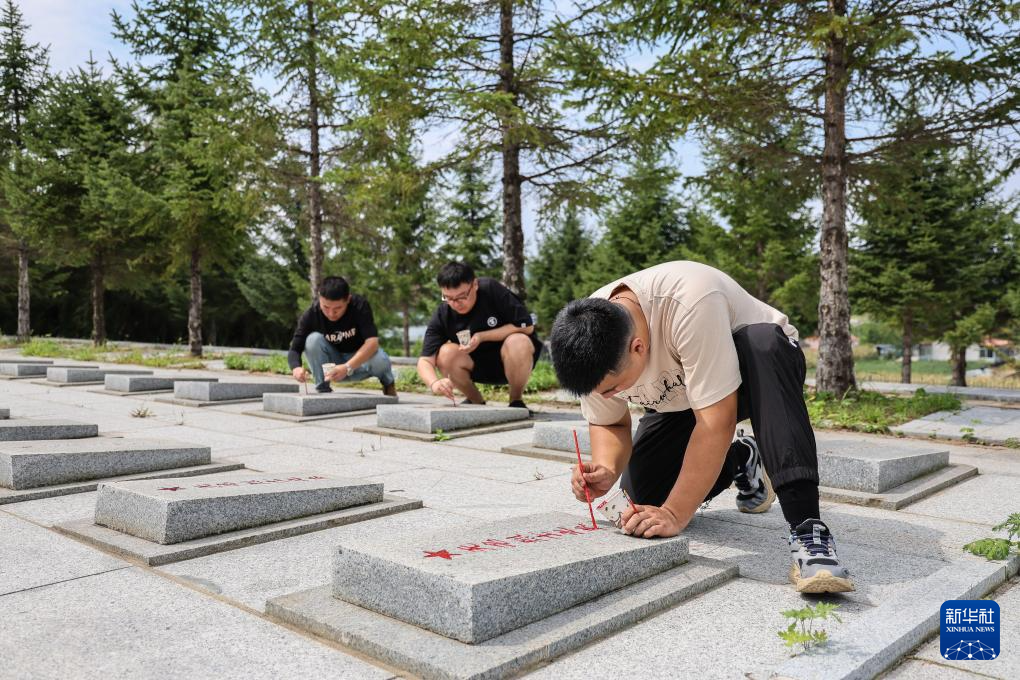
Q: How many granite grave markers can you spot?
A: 14